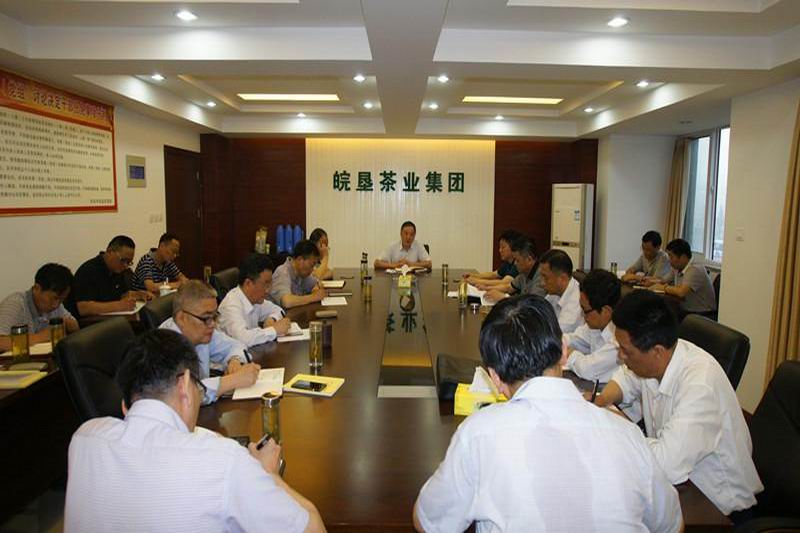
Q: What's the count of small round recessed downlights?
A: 12